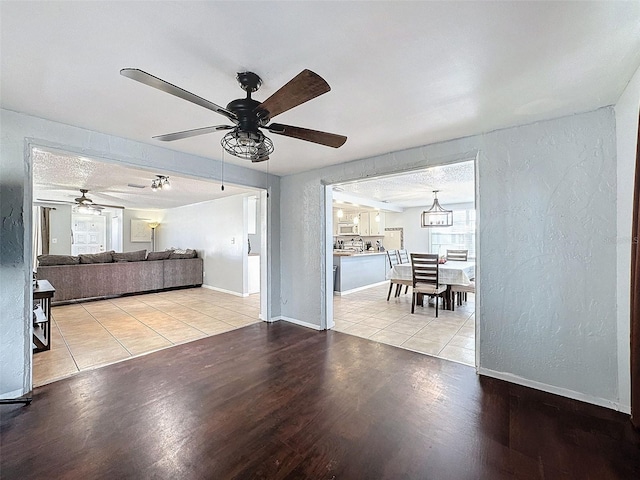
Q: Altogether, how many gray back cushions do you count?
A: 5